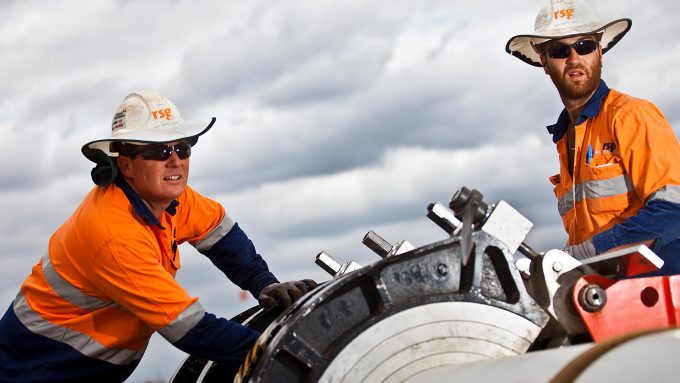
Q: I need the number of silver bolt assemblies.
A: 3